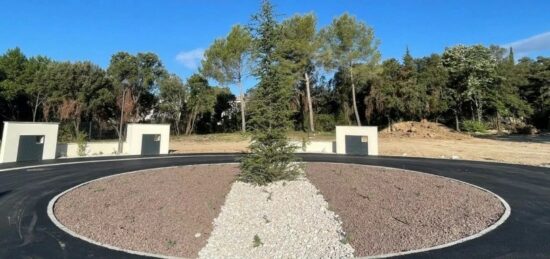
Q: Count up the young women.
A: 0